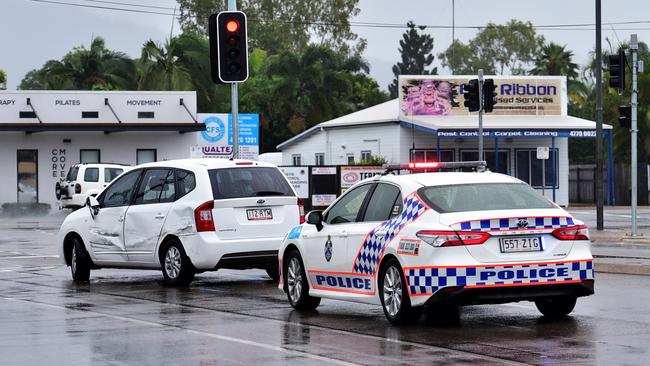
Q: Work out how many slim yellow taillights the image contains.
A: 0